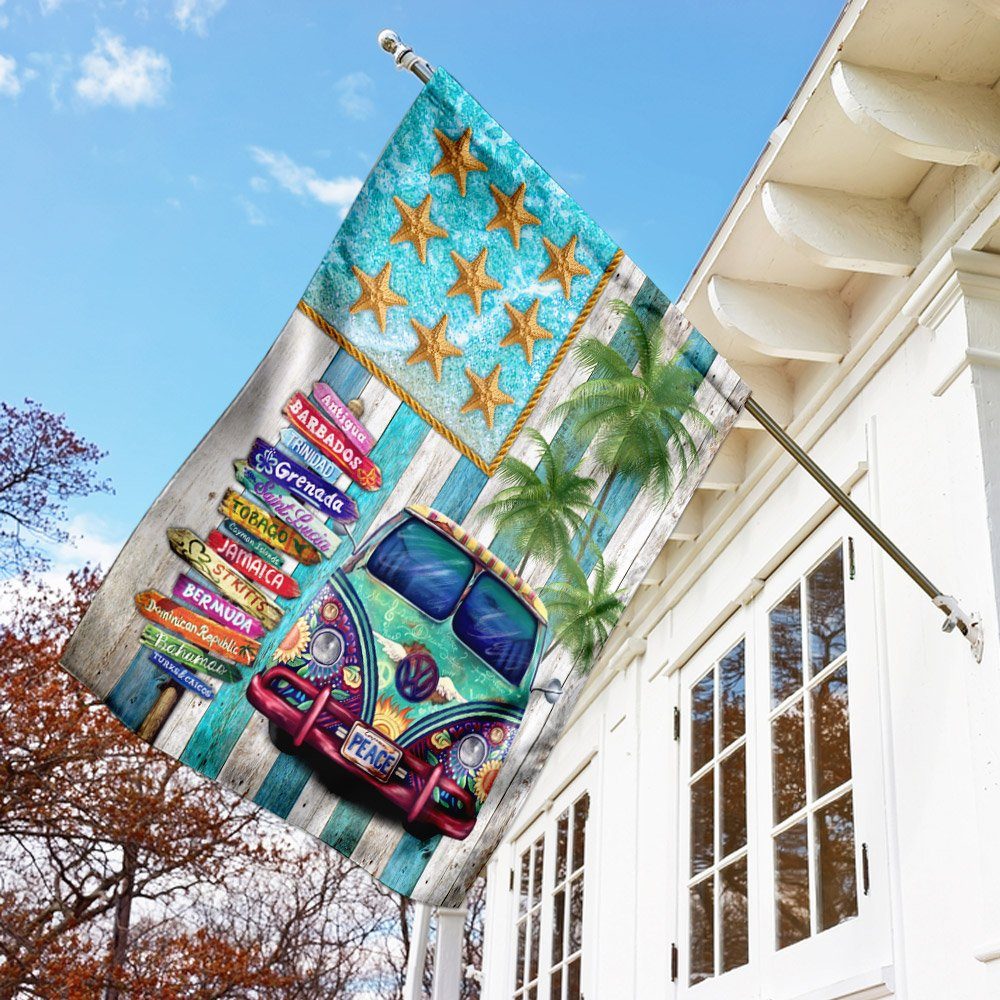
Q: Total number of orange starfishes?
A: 9